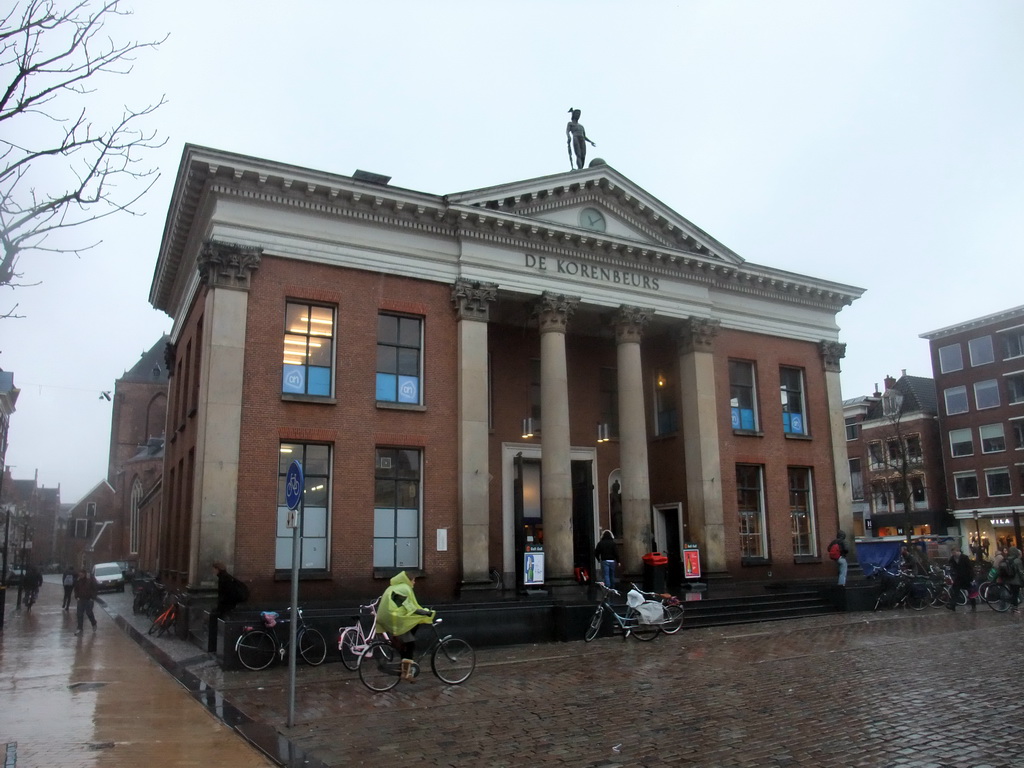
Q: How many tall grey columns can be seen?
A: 6